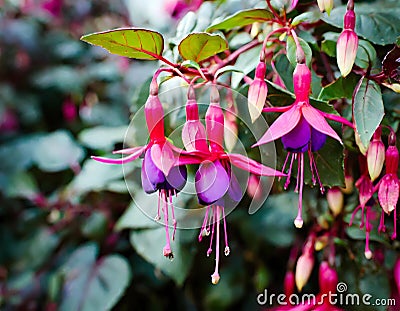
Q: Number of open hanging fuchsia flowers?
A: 3